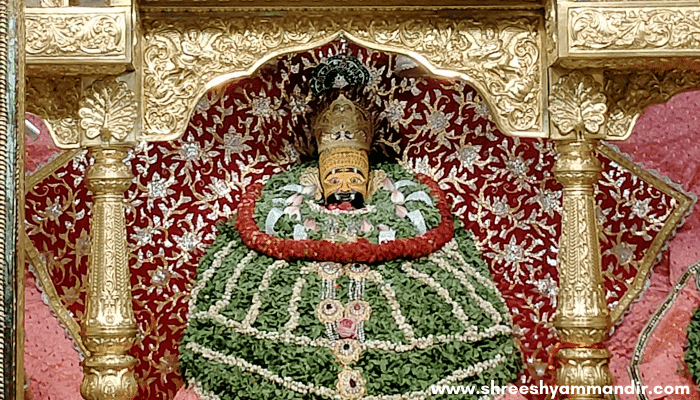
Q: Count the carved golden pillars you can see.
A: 2